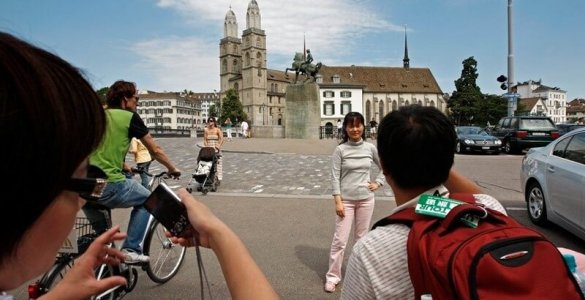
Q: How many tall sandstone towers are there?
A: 2